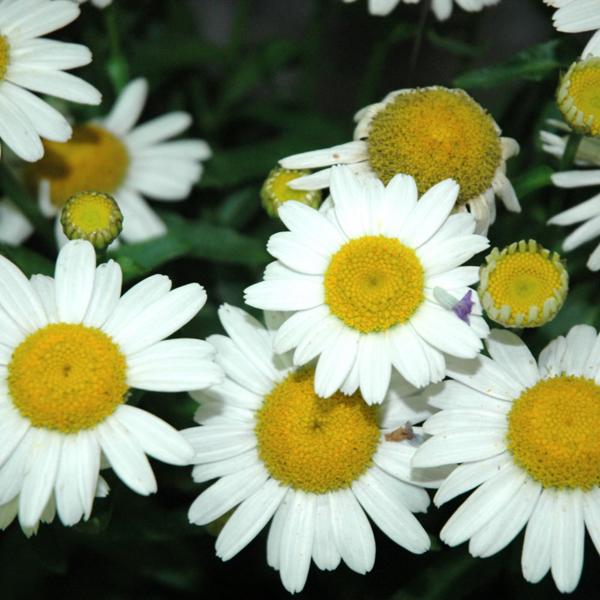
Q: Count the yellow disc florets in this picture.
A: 11